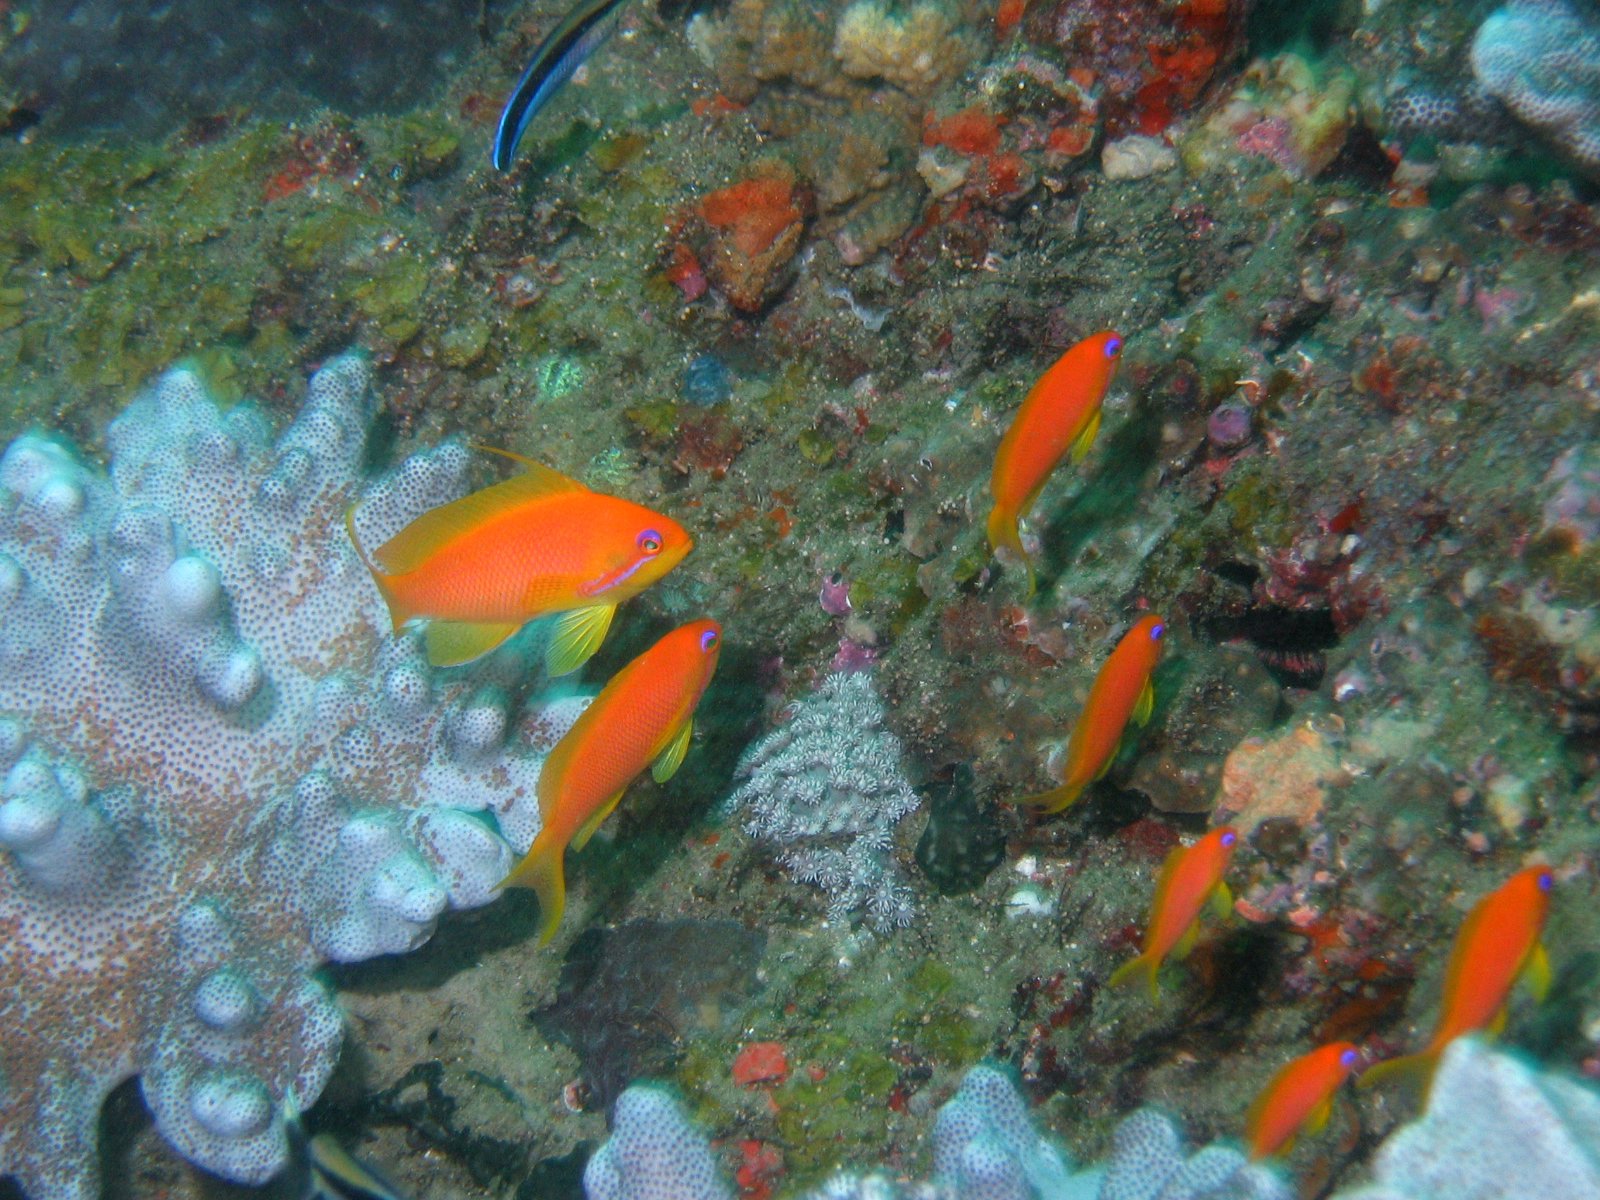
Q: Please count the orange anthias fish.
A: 7